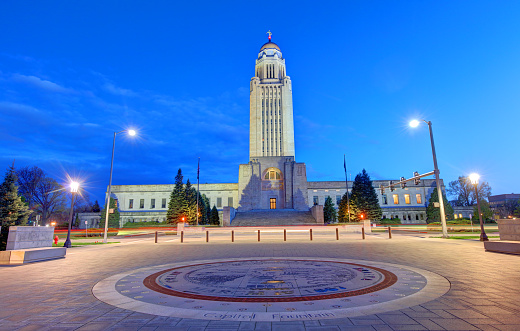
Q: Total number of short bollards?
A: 10